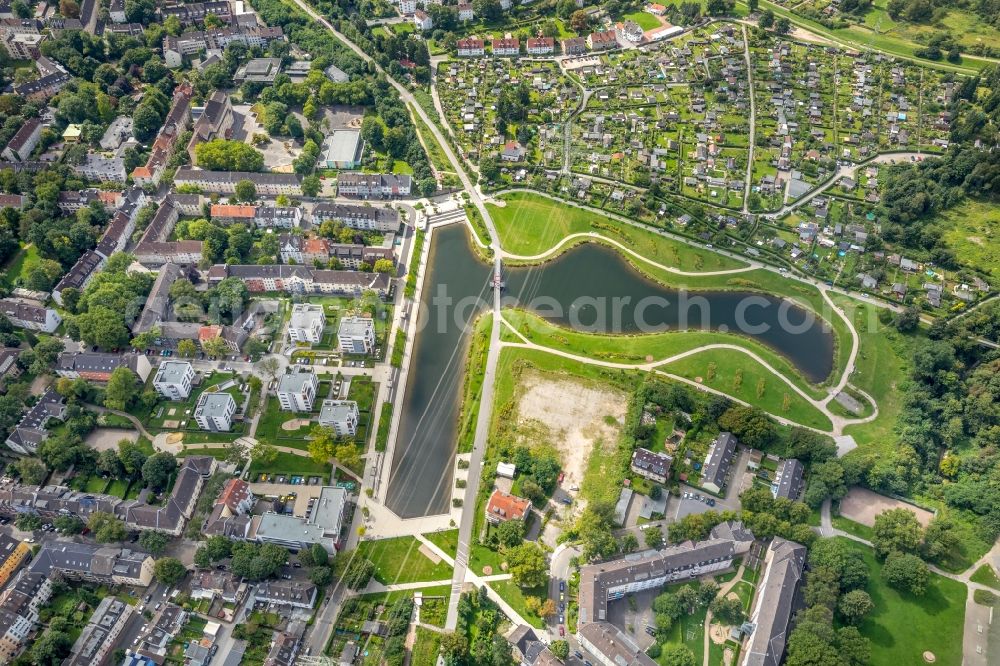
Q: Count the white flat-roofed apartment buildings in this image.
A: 6